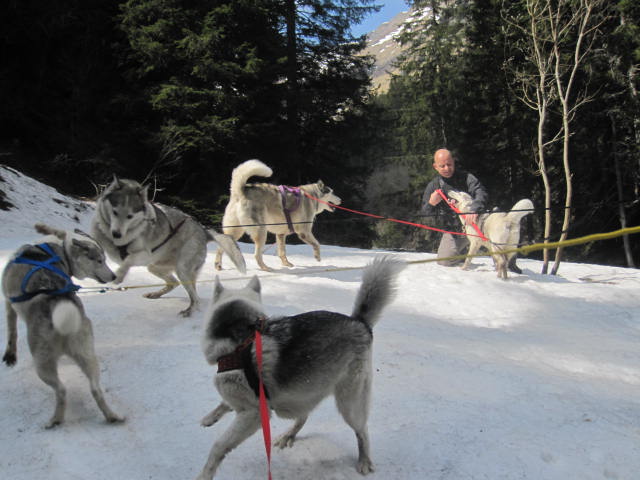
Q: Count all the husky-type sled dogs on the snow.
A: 5